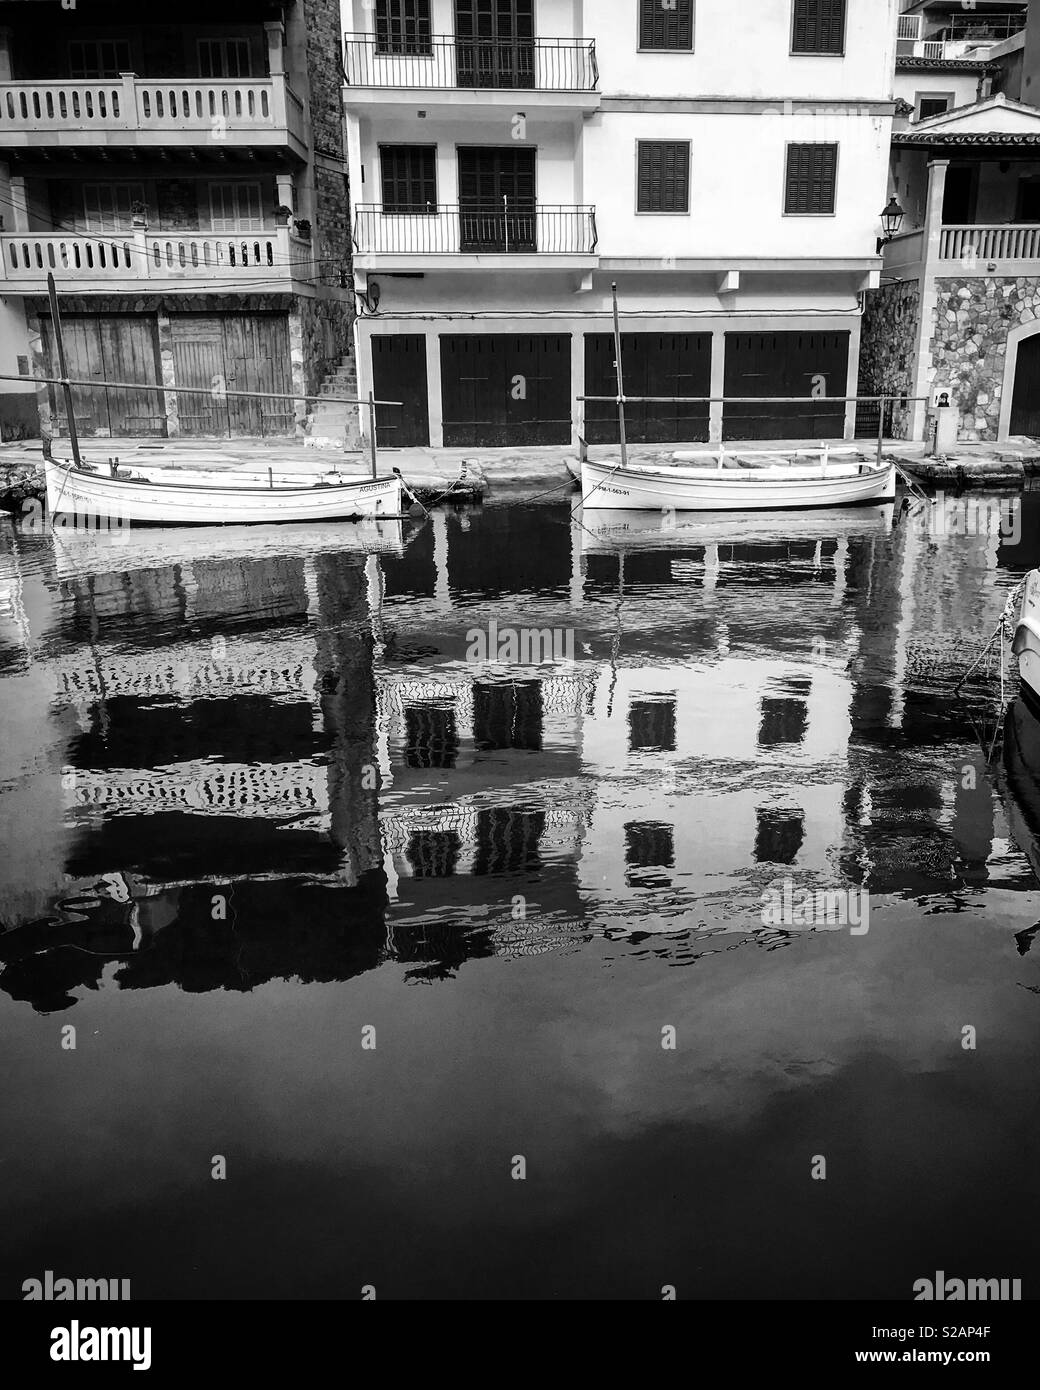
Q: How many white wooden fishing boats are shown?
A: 2